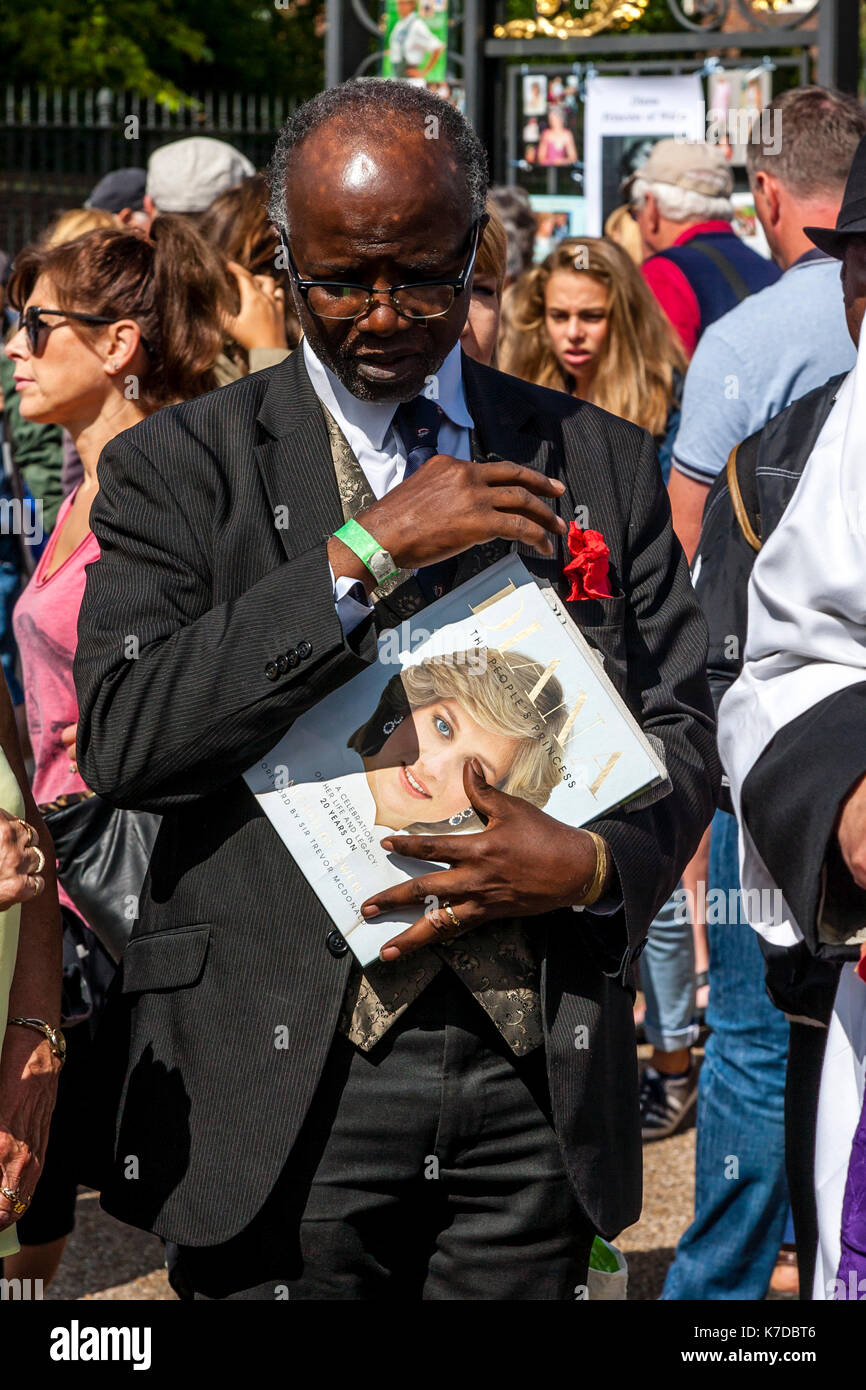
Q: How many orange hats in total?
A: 0